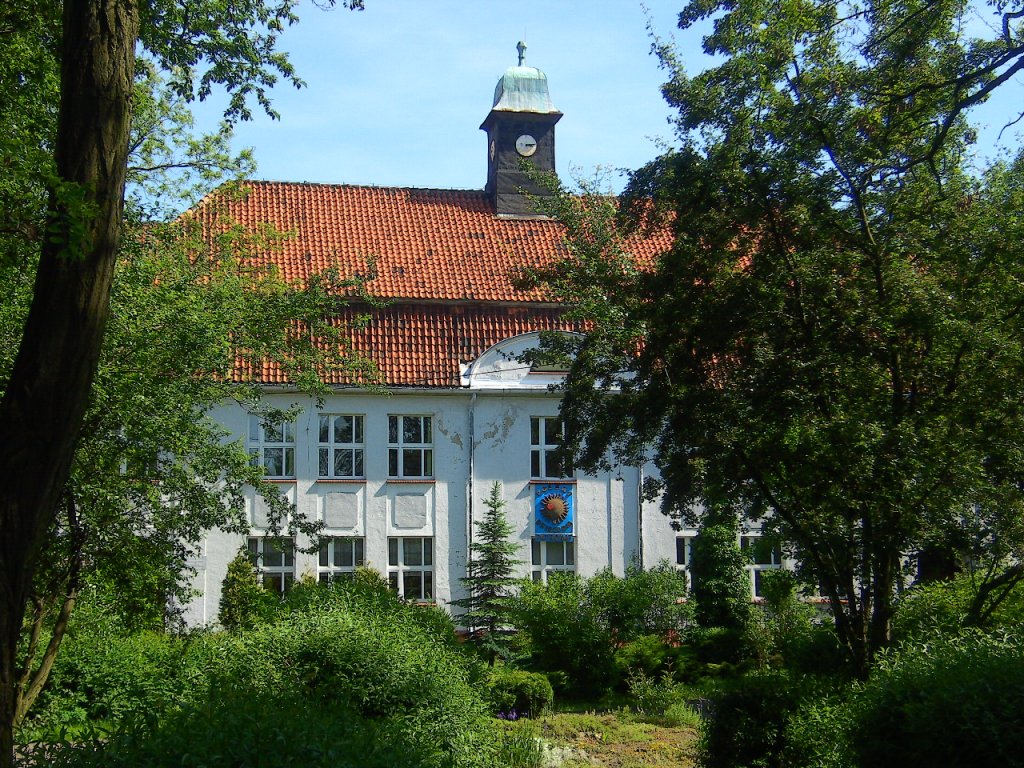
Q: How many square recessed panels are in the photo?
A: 3